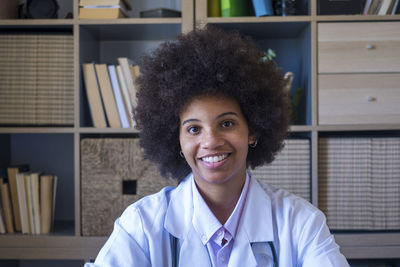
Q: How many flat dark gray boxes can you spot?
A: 1